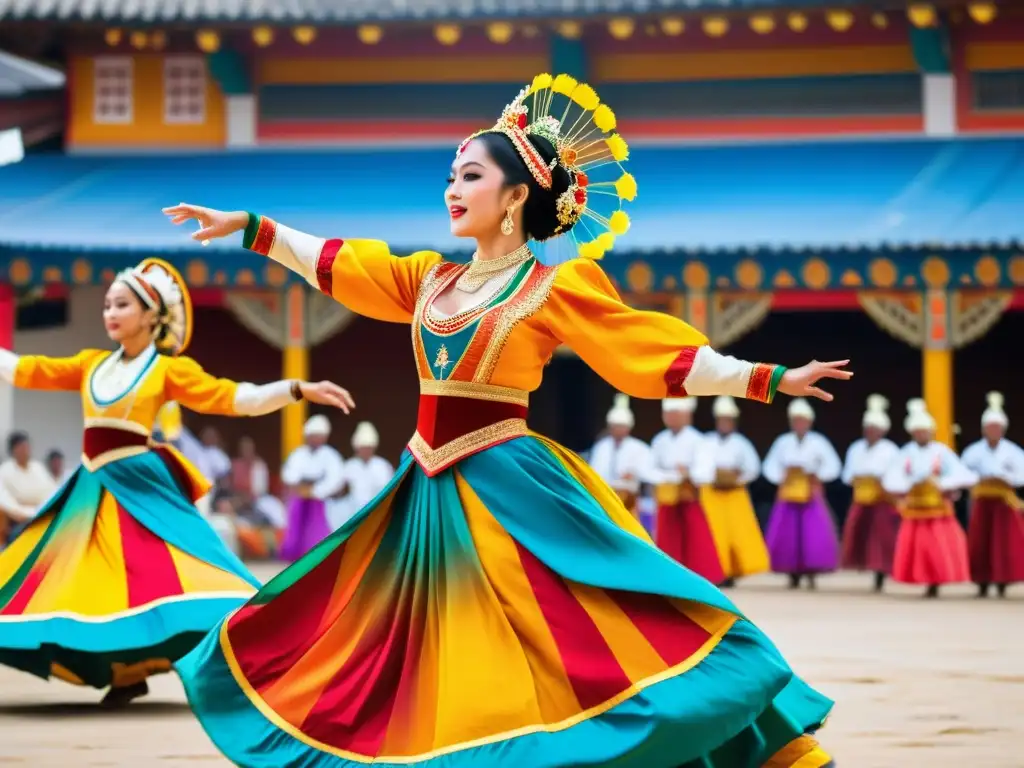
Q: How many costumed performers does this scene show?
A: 11